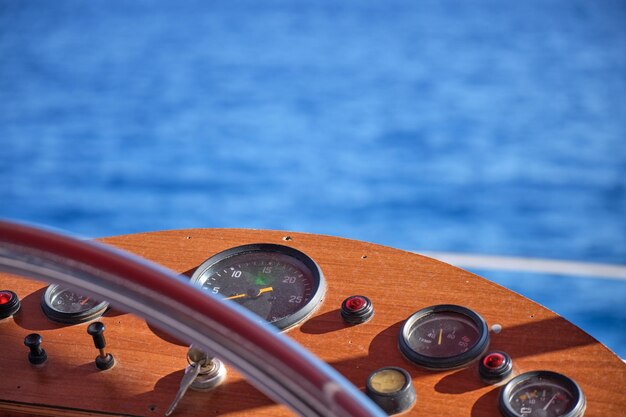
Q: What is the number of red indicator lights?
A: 3